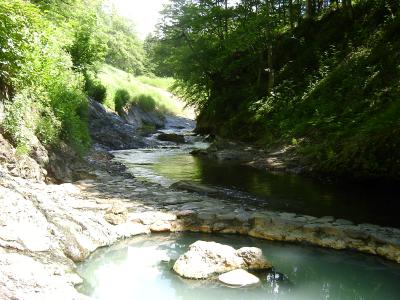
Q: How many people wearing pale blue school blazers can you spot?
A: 0